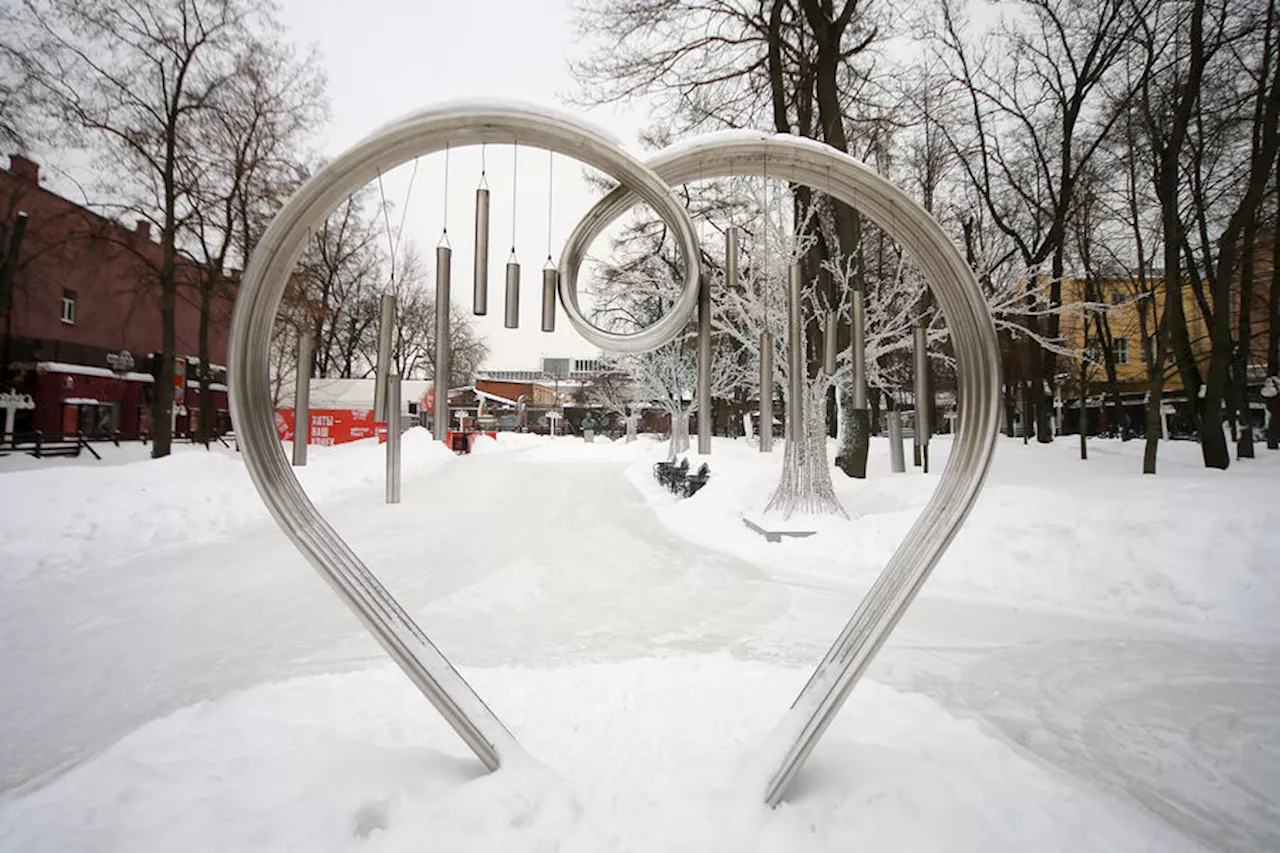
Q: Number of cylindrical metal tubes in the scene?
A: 15